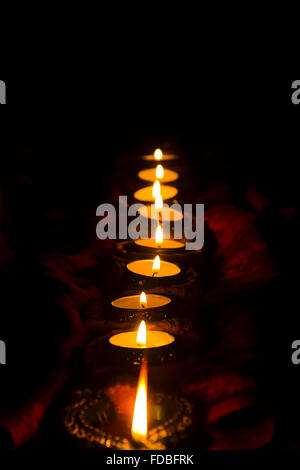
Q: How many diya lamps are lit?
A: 9